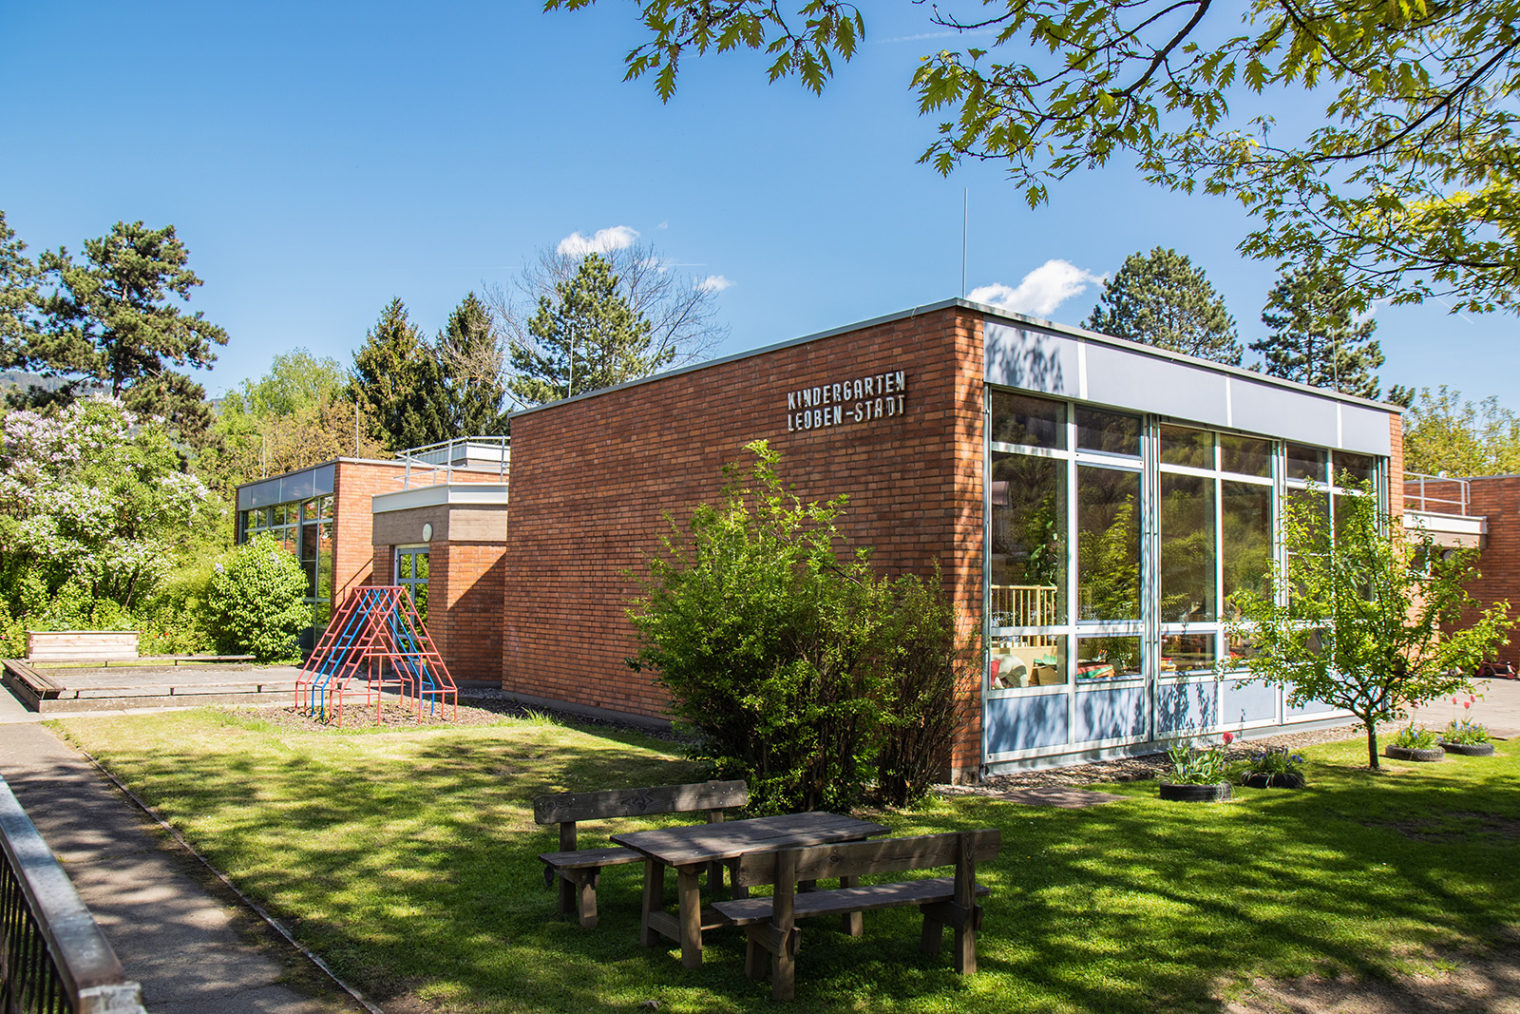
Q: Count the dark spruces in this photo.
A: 2